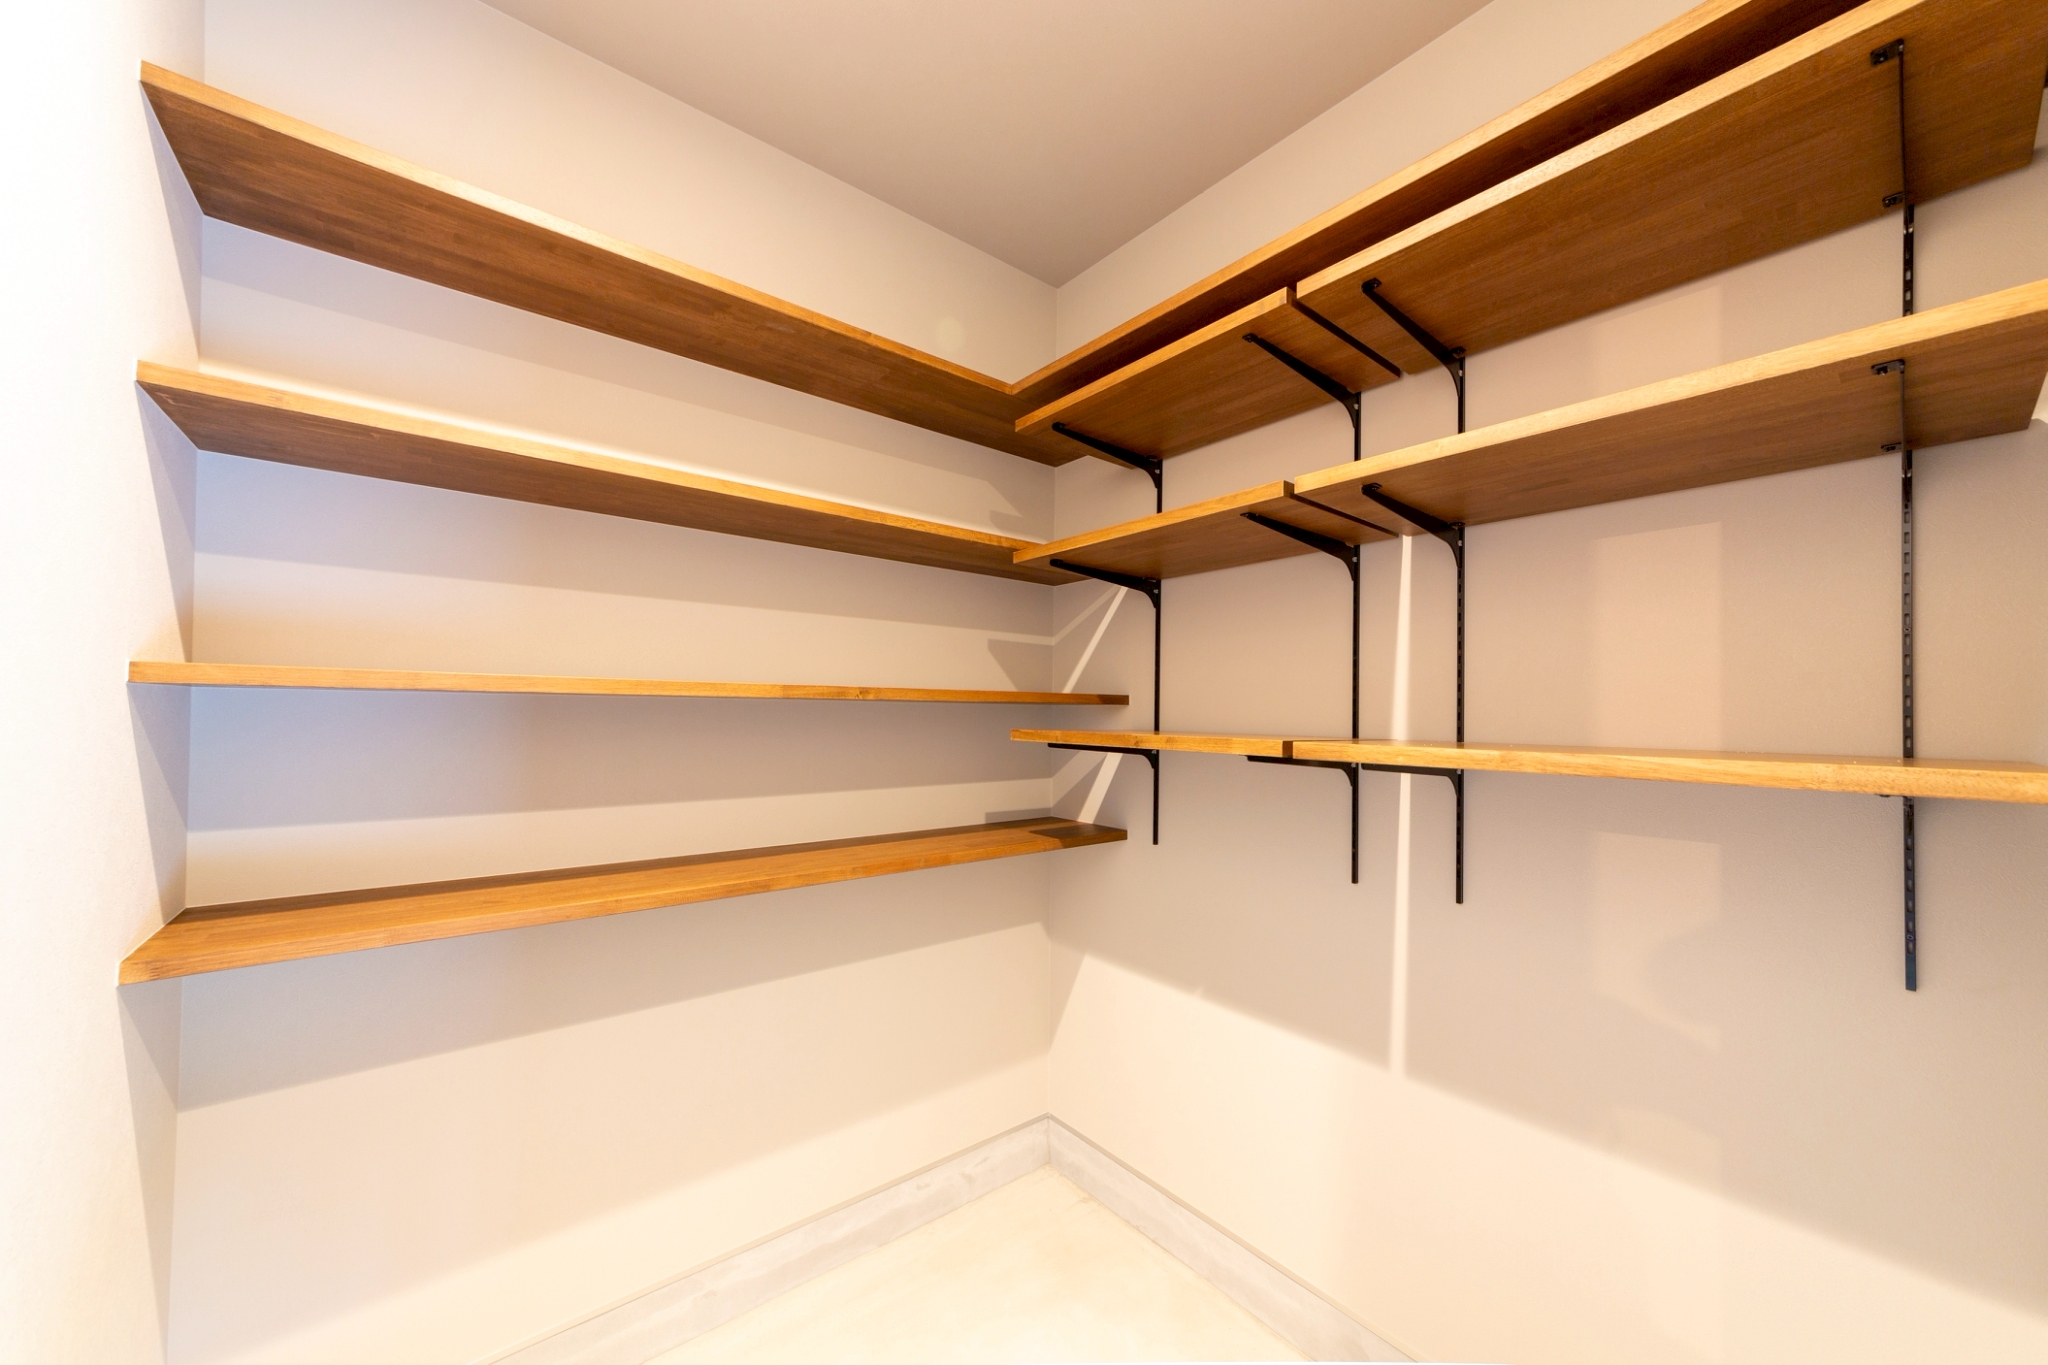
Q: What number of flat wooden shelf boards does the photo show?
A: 11